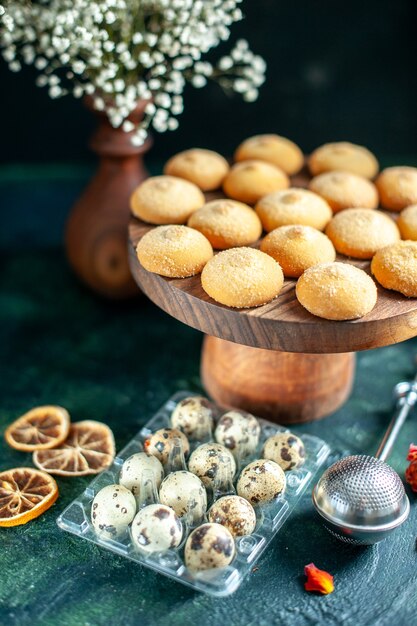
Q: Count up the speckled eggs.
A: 12